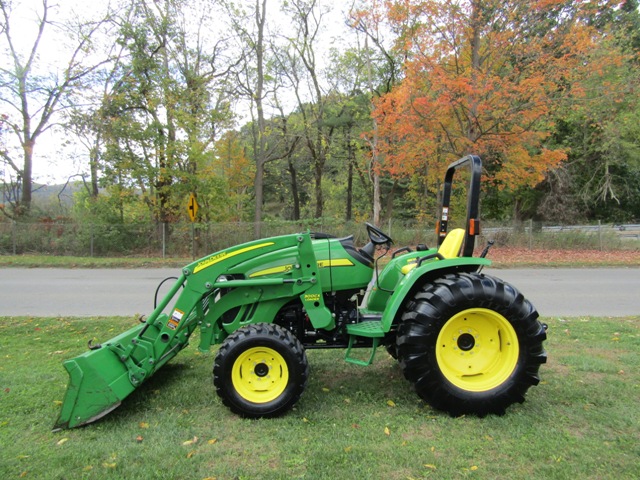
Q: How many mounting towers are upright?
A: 1